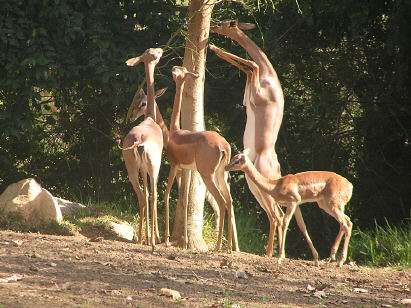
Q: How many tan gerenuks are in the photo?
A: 5